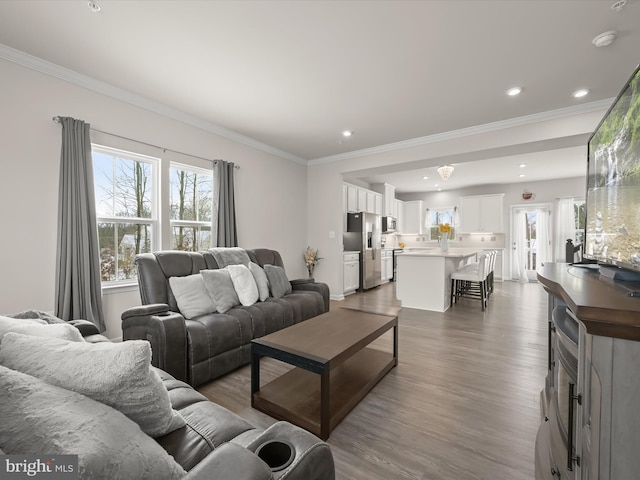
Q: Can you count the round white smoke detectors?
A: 1